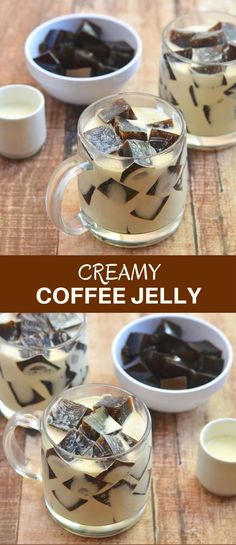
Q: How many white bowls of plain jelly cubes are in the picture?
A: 2